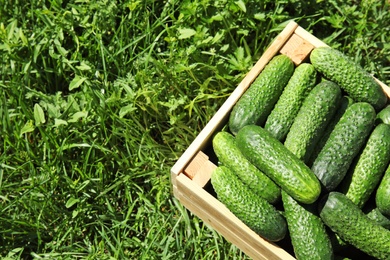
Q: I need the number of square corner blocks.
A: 2